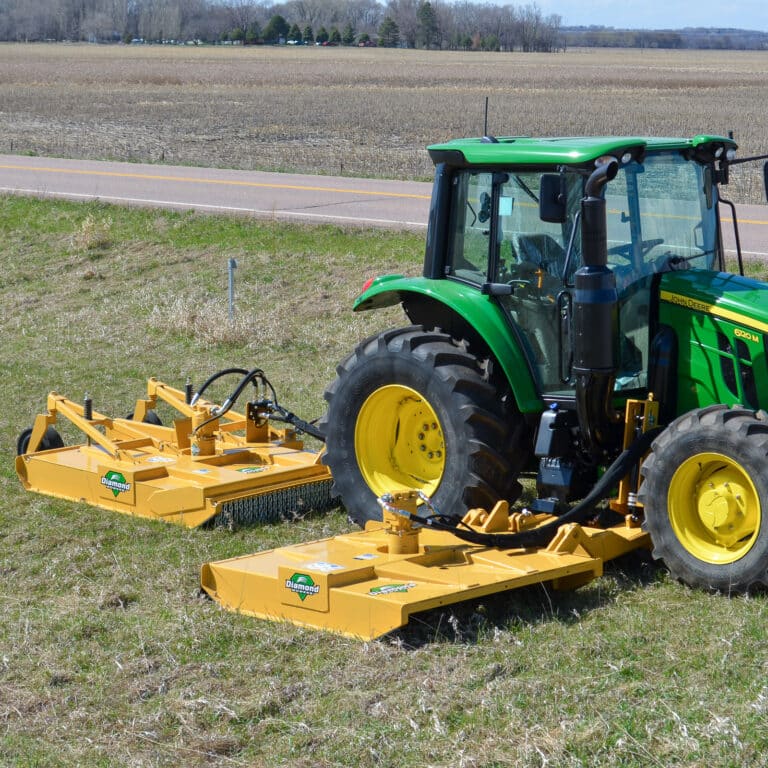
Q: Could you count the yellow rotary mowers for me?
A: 2